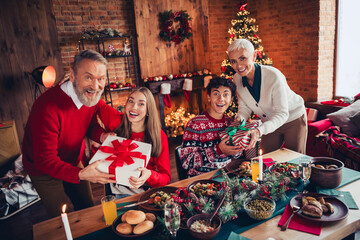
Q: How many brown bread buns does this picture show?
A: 5